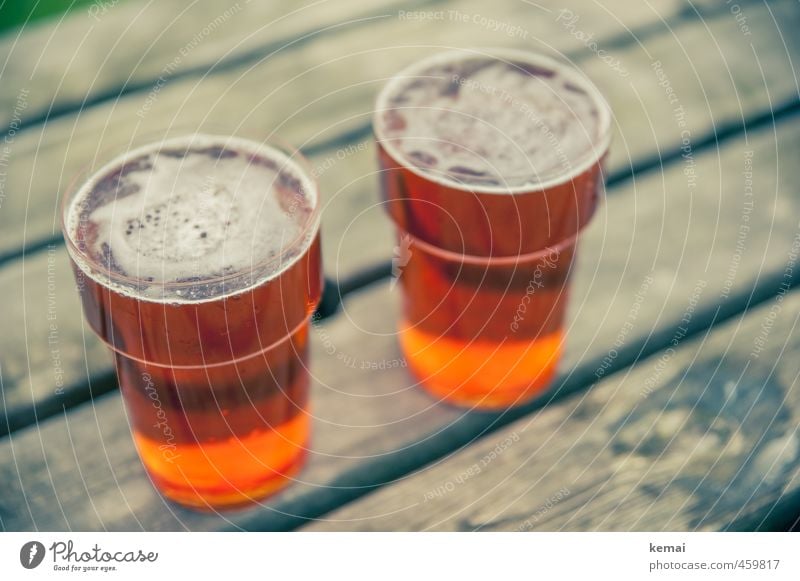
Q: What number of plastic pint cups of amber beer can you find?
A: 2